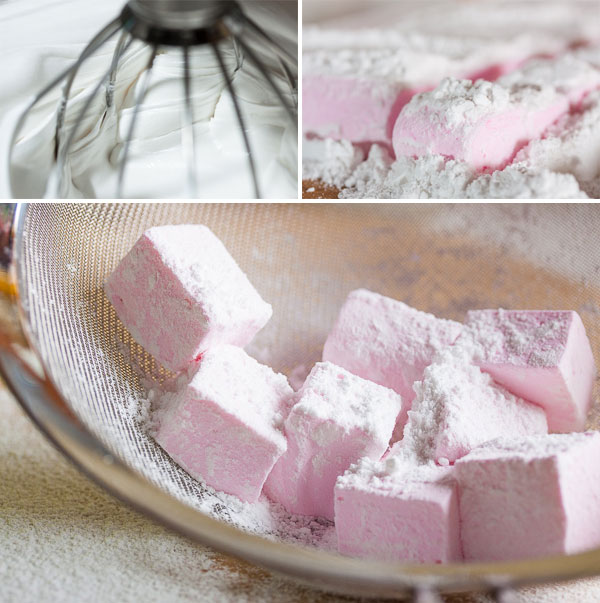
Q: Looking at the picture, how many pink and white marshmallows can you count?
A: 8